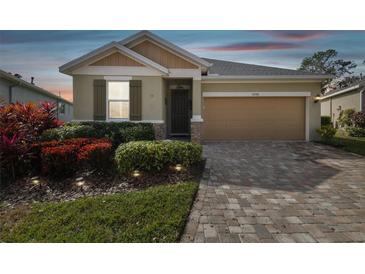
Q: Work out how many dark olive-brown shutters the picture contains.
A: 2